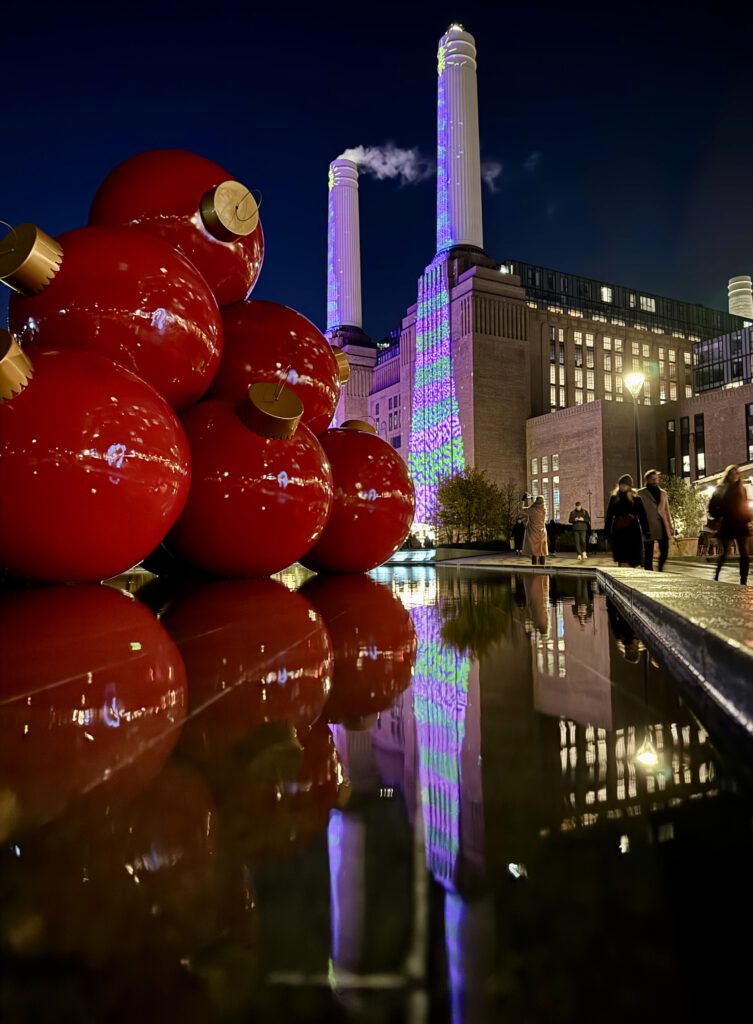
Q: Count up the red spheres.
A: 6